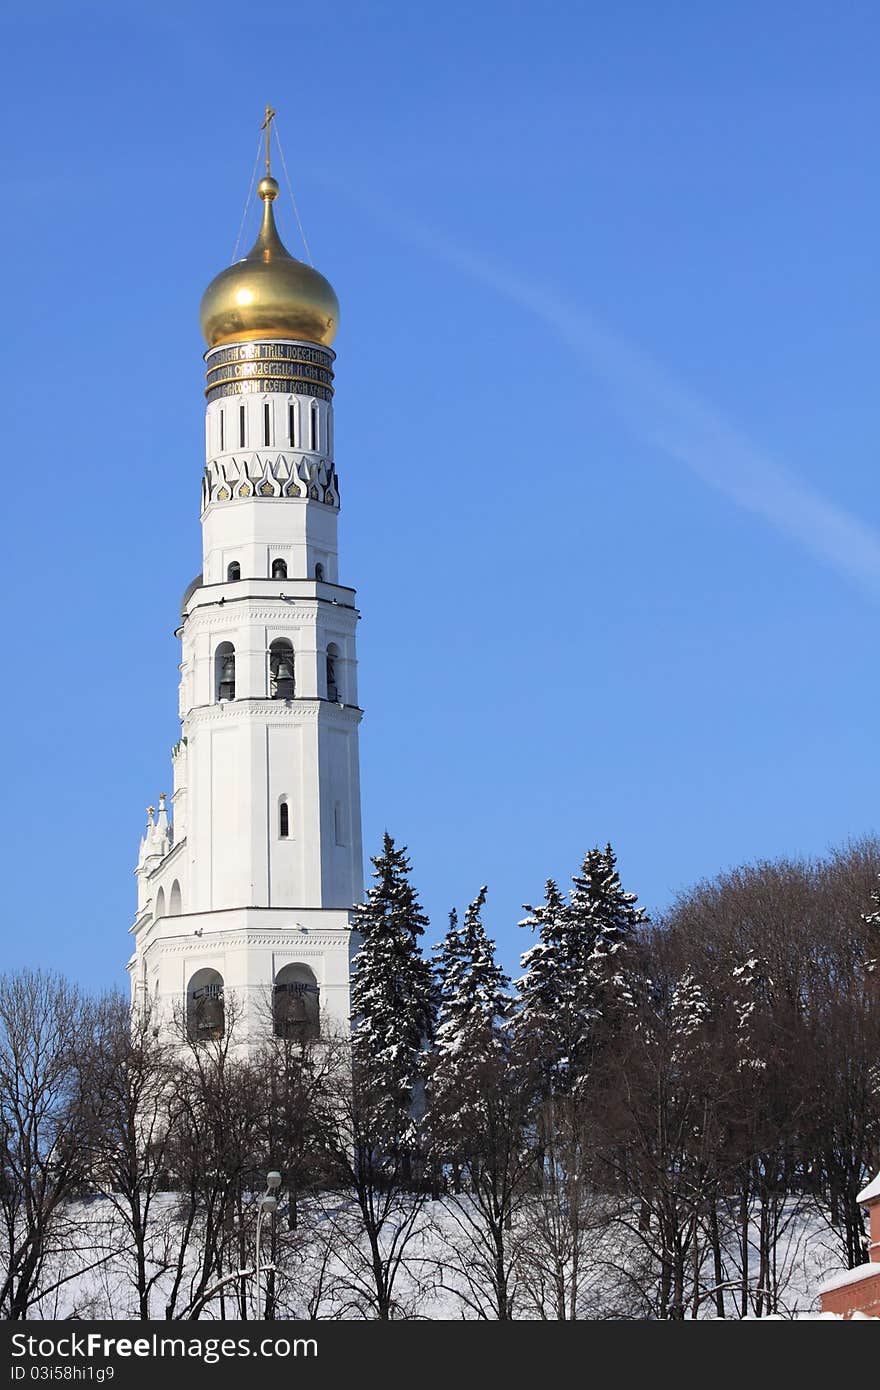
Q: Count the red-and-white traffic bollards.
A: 0